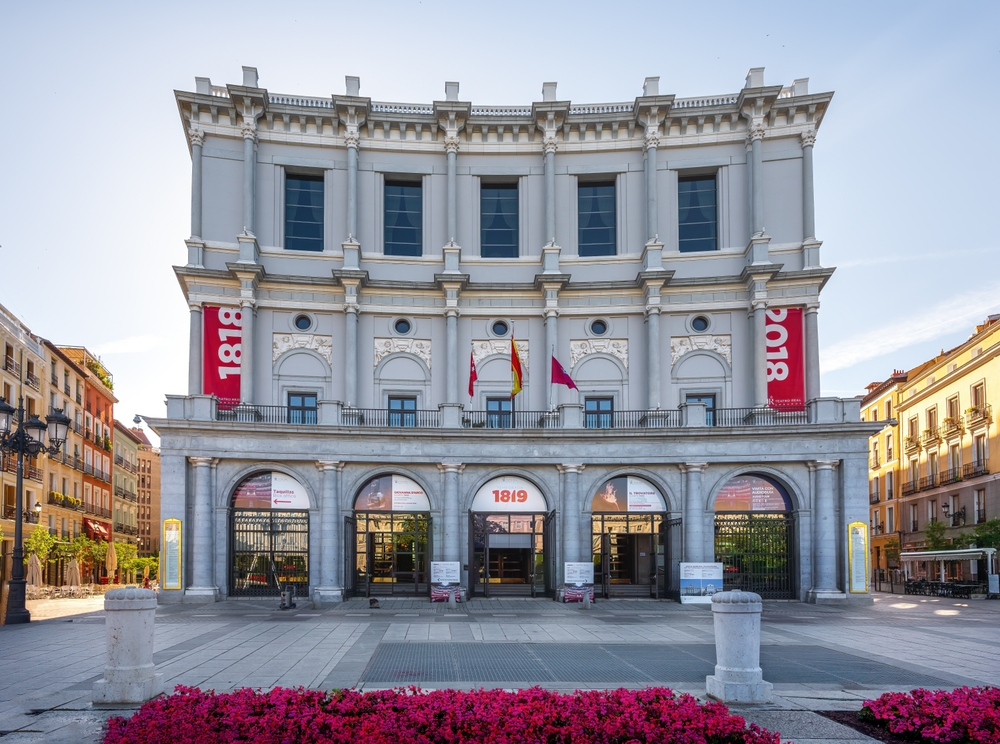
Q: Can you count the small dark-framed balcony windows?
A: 5